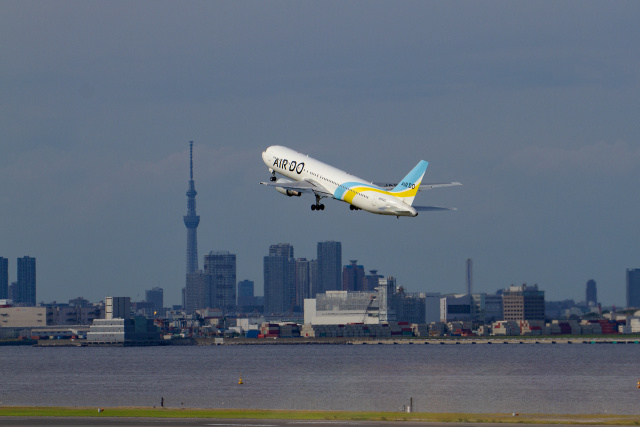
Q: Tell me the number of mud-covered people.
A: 0